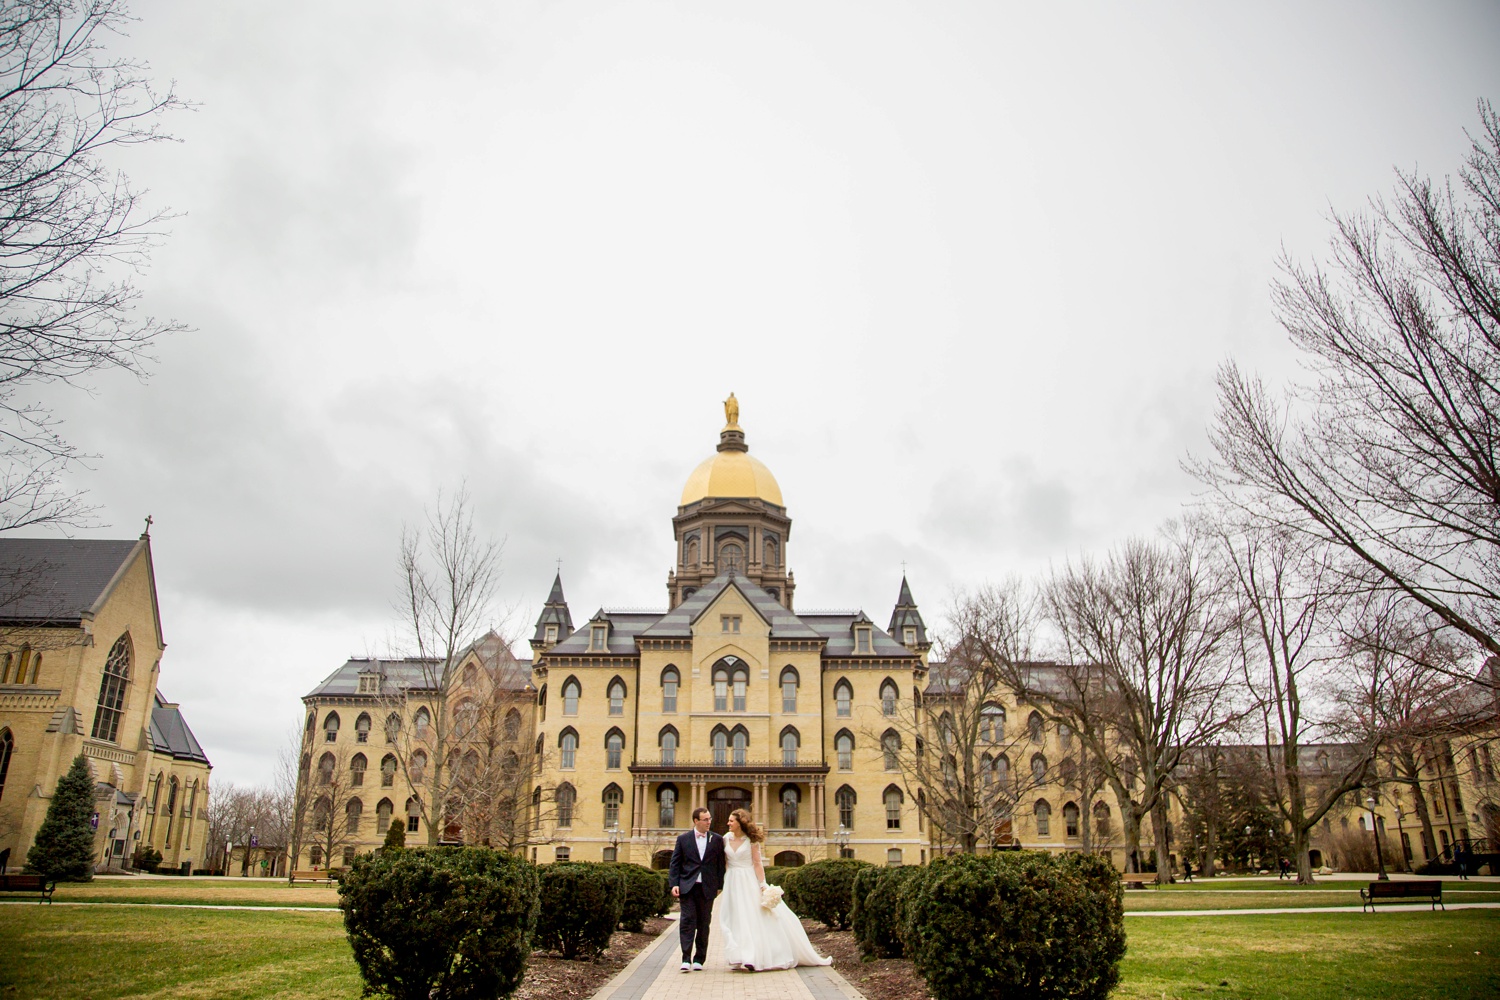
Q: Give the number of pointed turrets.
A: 2